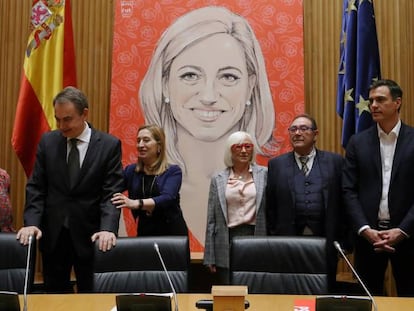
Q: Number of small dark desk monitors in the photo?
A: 3